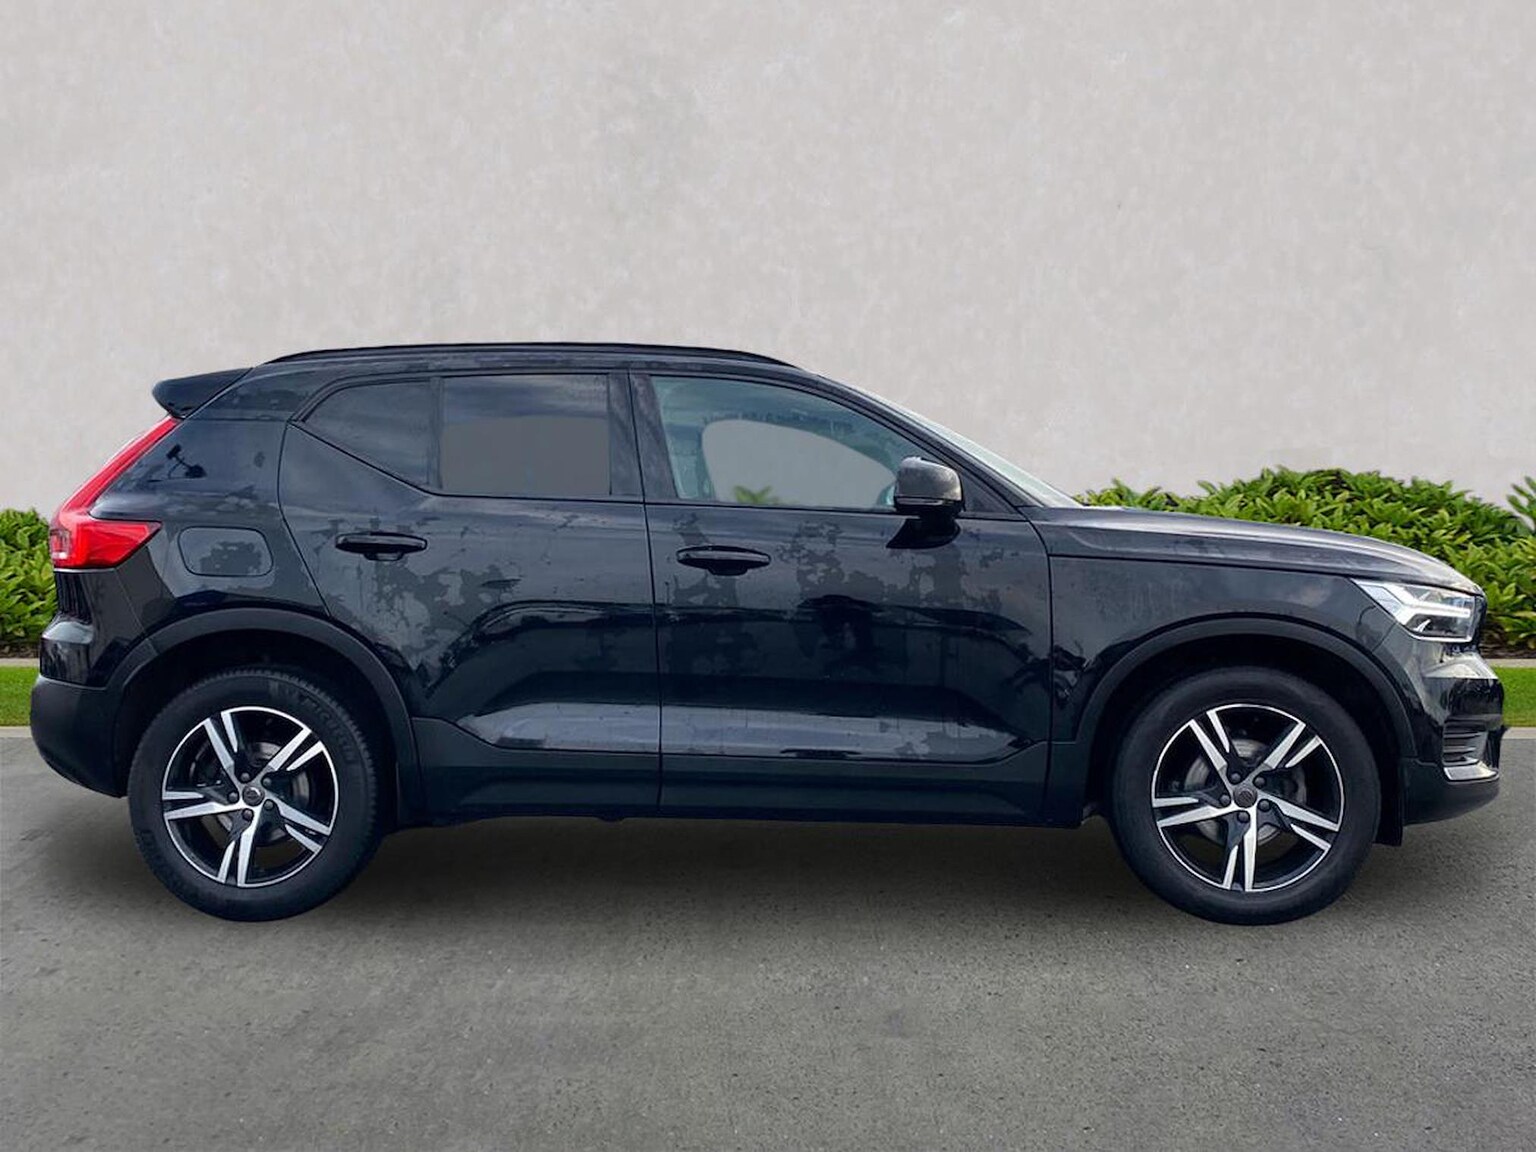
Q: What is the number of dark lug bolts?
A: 10